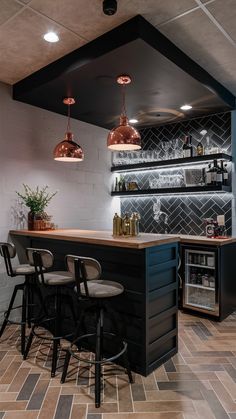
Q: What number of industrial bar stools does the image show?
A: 3